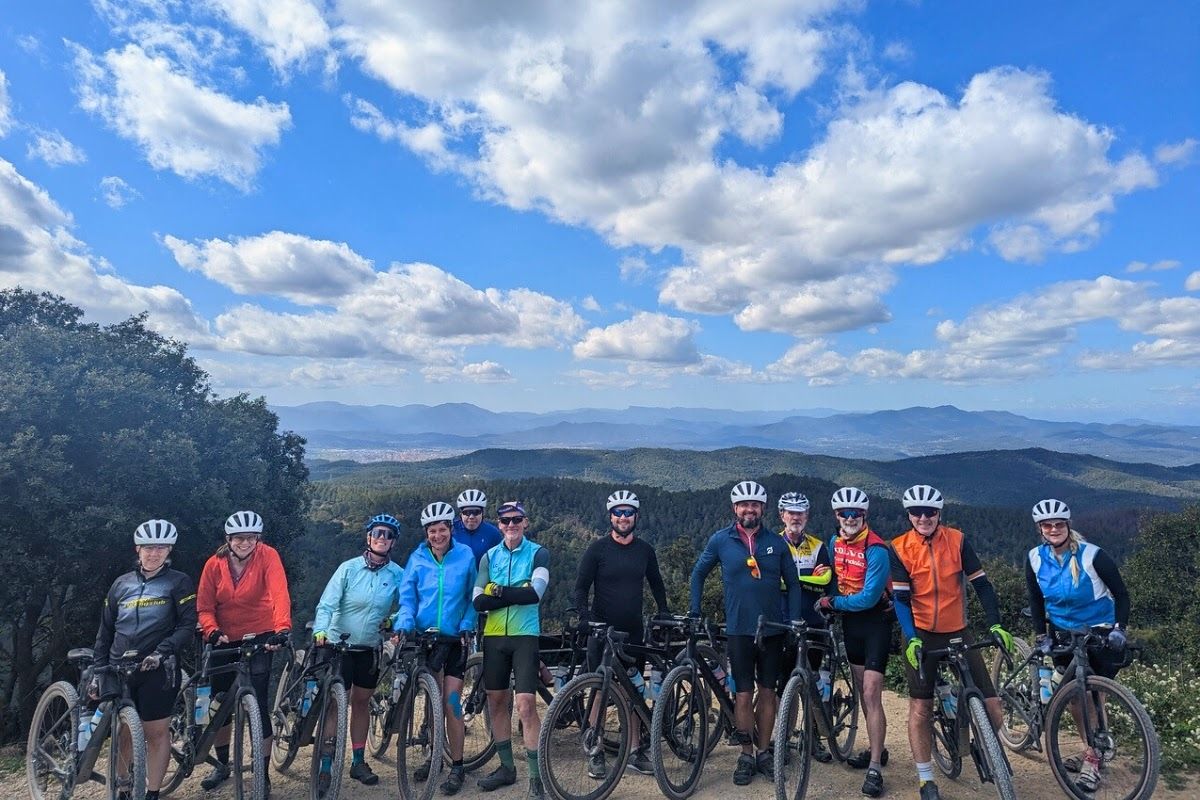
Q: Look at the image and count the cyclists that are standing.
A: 12